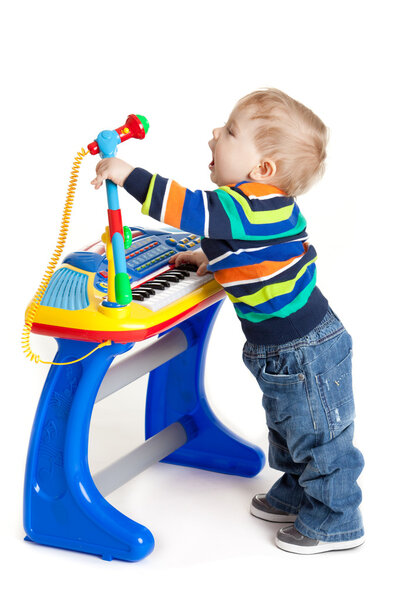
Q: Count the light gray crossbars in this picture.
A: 2